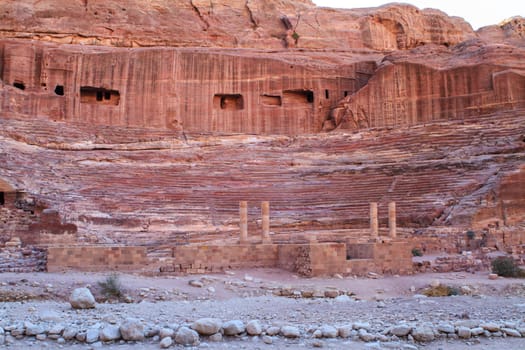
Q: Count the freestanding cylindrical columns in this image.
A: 4